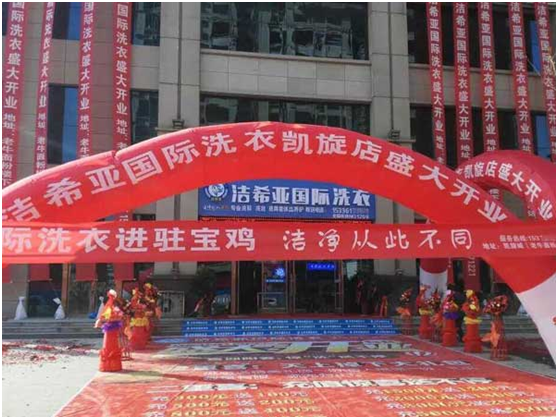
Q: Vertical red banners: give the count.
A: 9